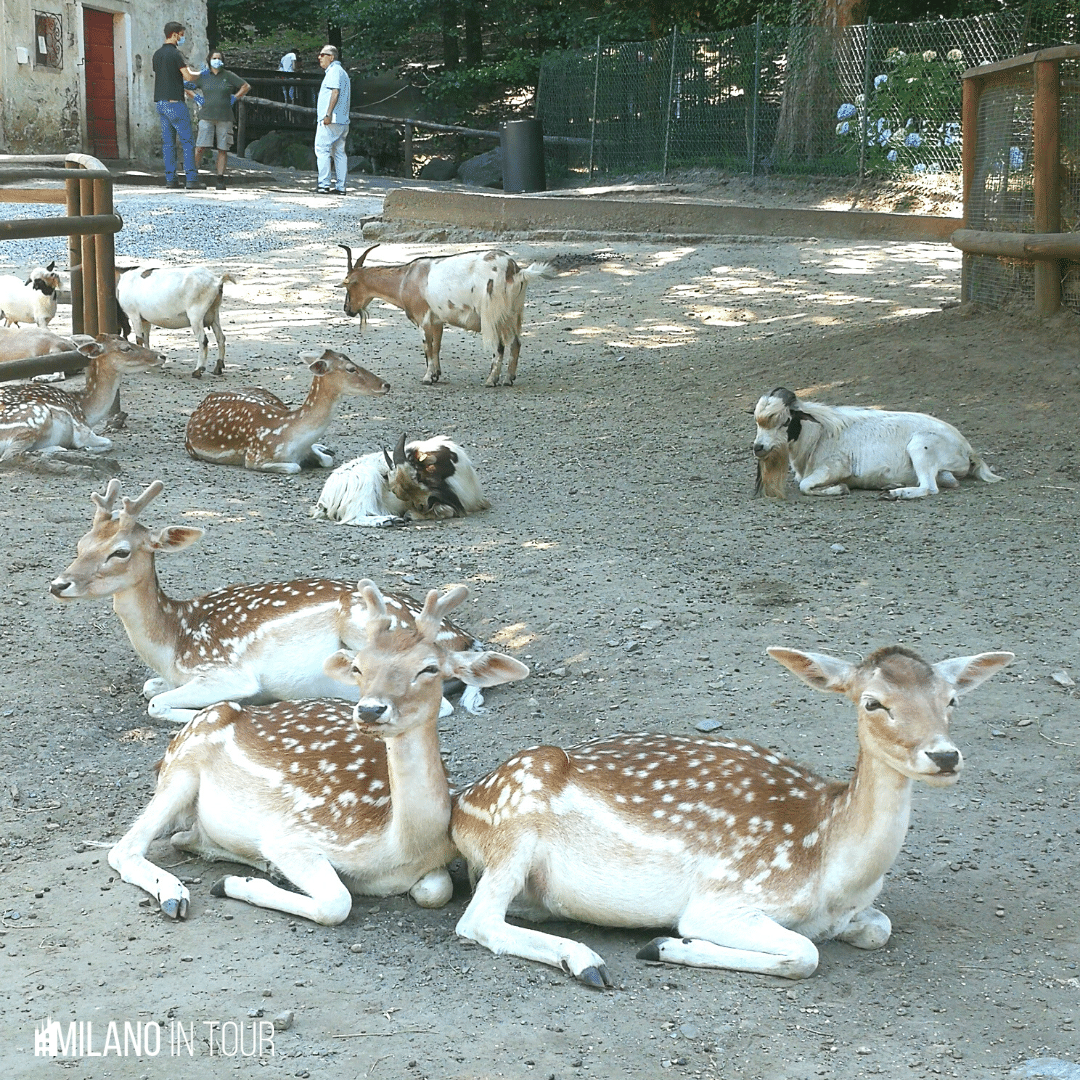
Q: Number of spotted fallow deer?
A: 5